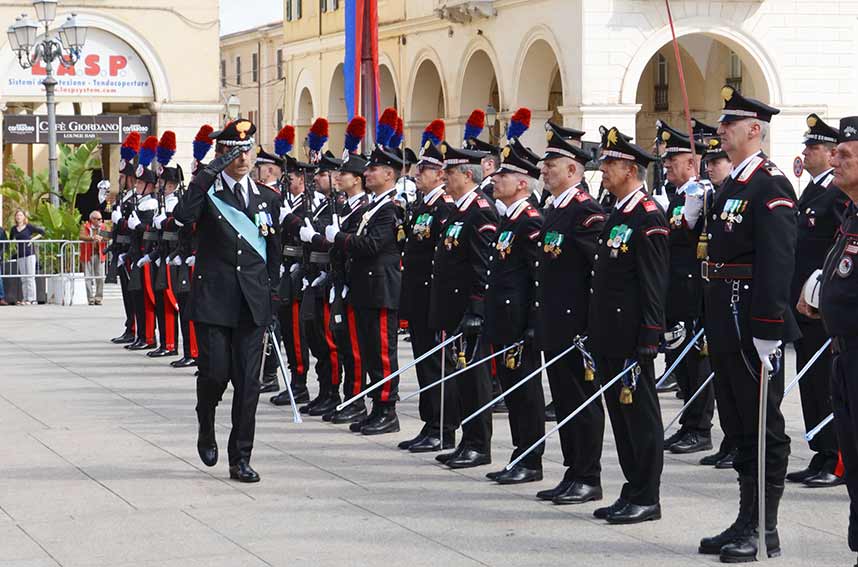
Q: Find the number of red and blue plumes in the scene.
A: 12